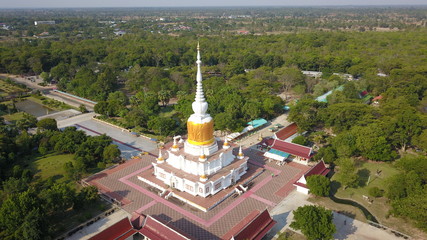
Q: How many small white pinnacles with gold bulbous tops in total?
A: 6